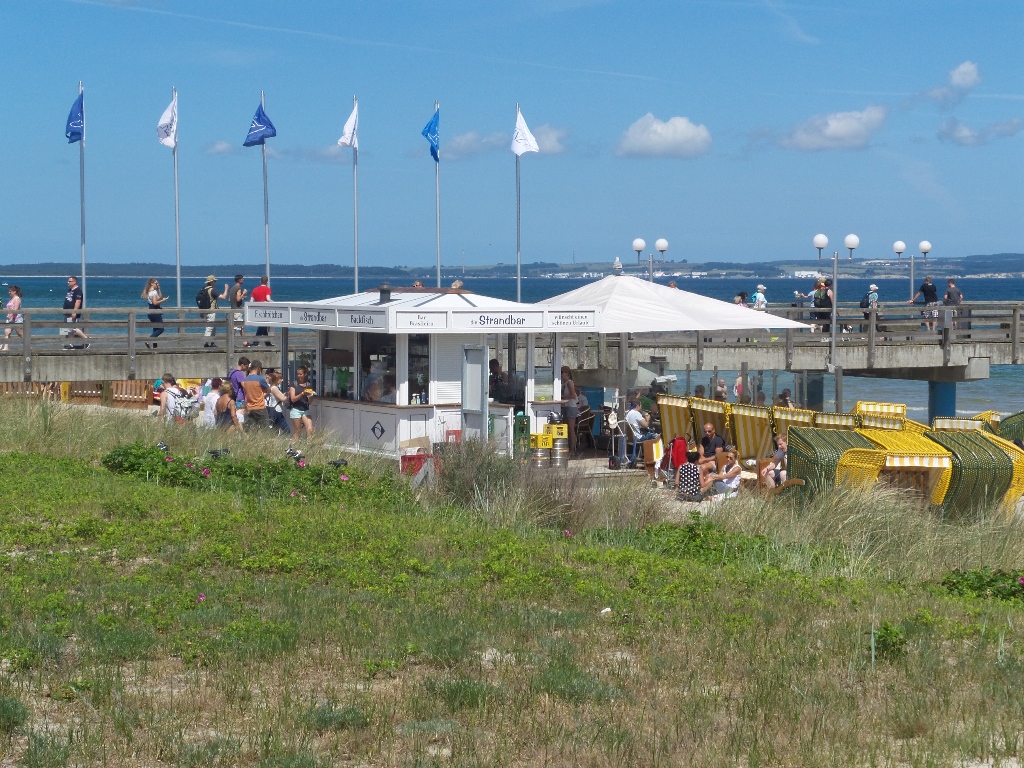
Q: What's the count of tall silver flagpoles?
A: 6